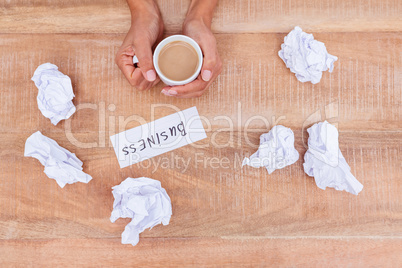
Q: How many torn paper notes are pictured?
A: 6